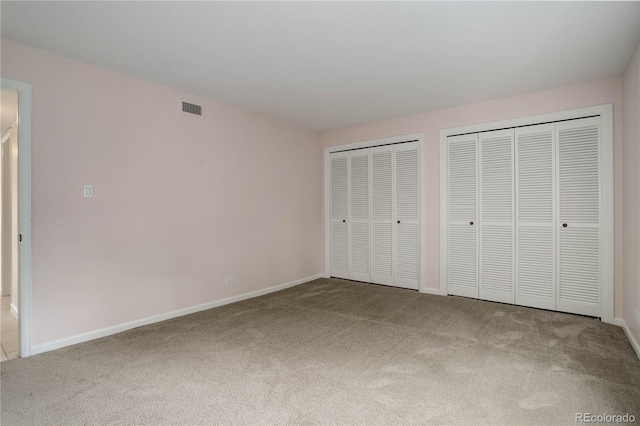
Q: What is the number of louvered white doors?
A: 8